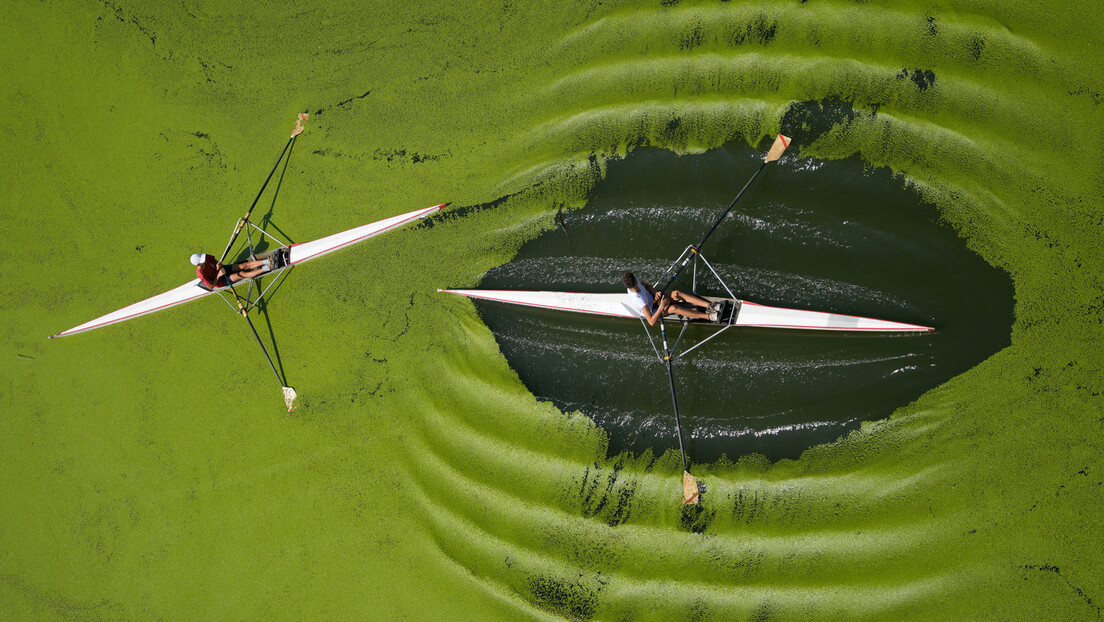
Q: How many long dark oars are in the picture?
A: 4